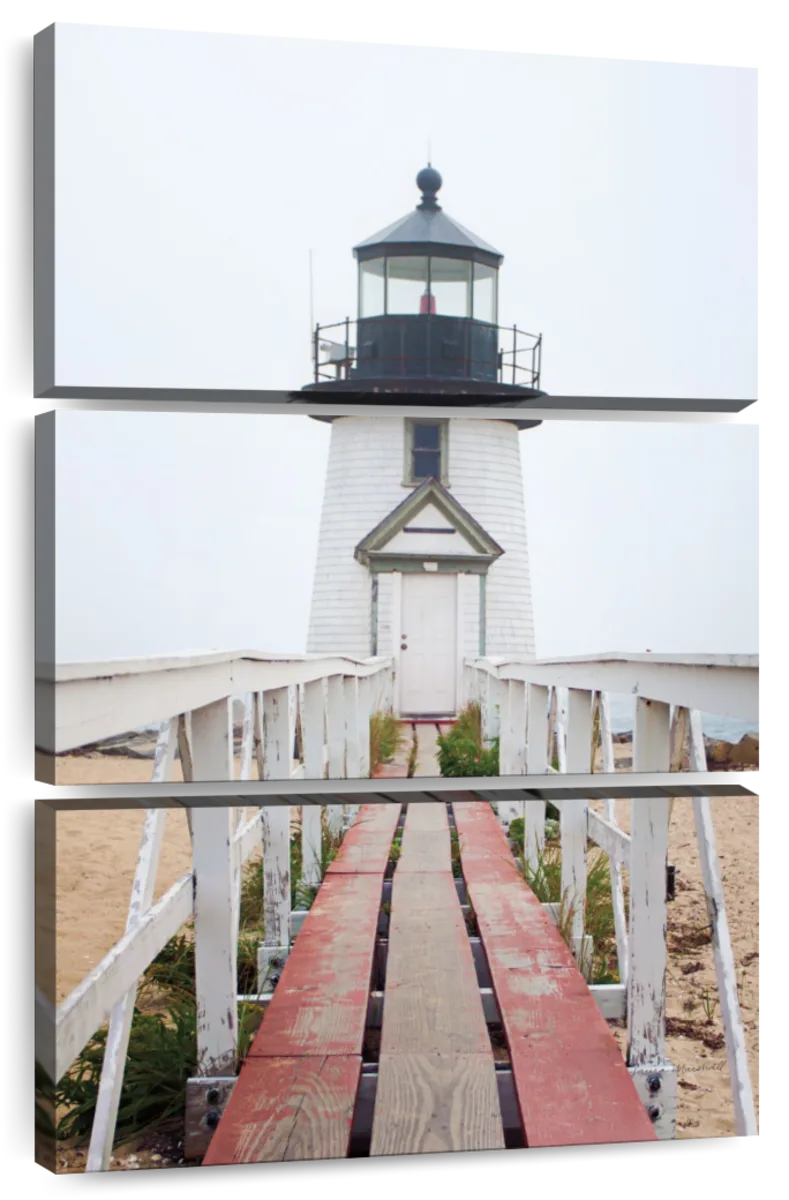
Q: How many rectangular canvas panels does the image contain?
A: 3